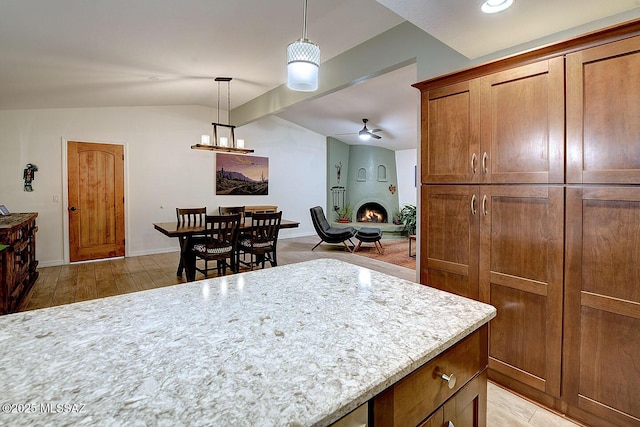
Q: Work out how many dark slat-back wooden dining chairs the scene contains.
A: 4